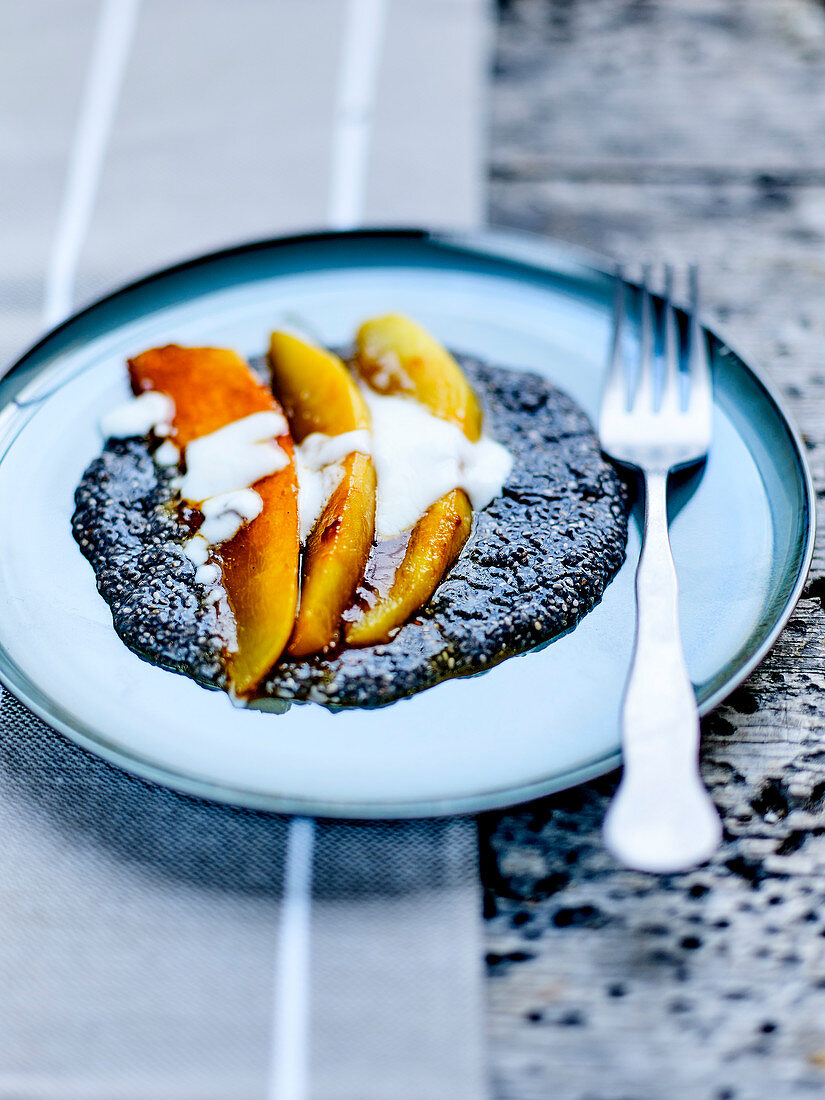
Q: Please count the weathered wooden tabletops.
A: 1